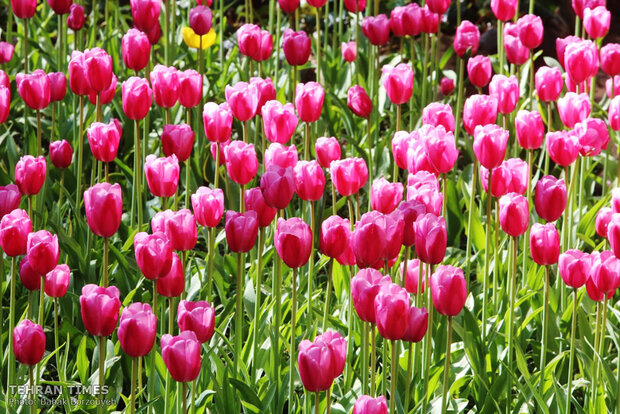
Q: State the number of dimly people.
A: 0